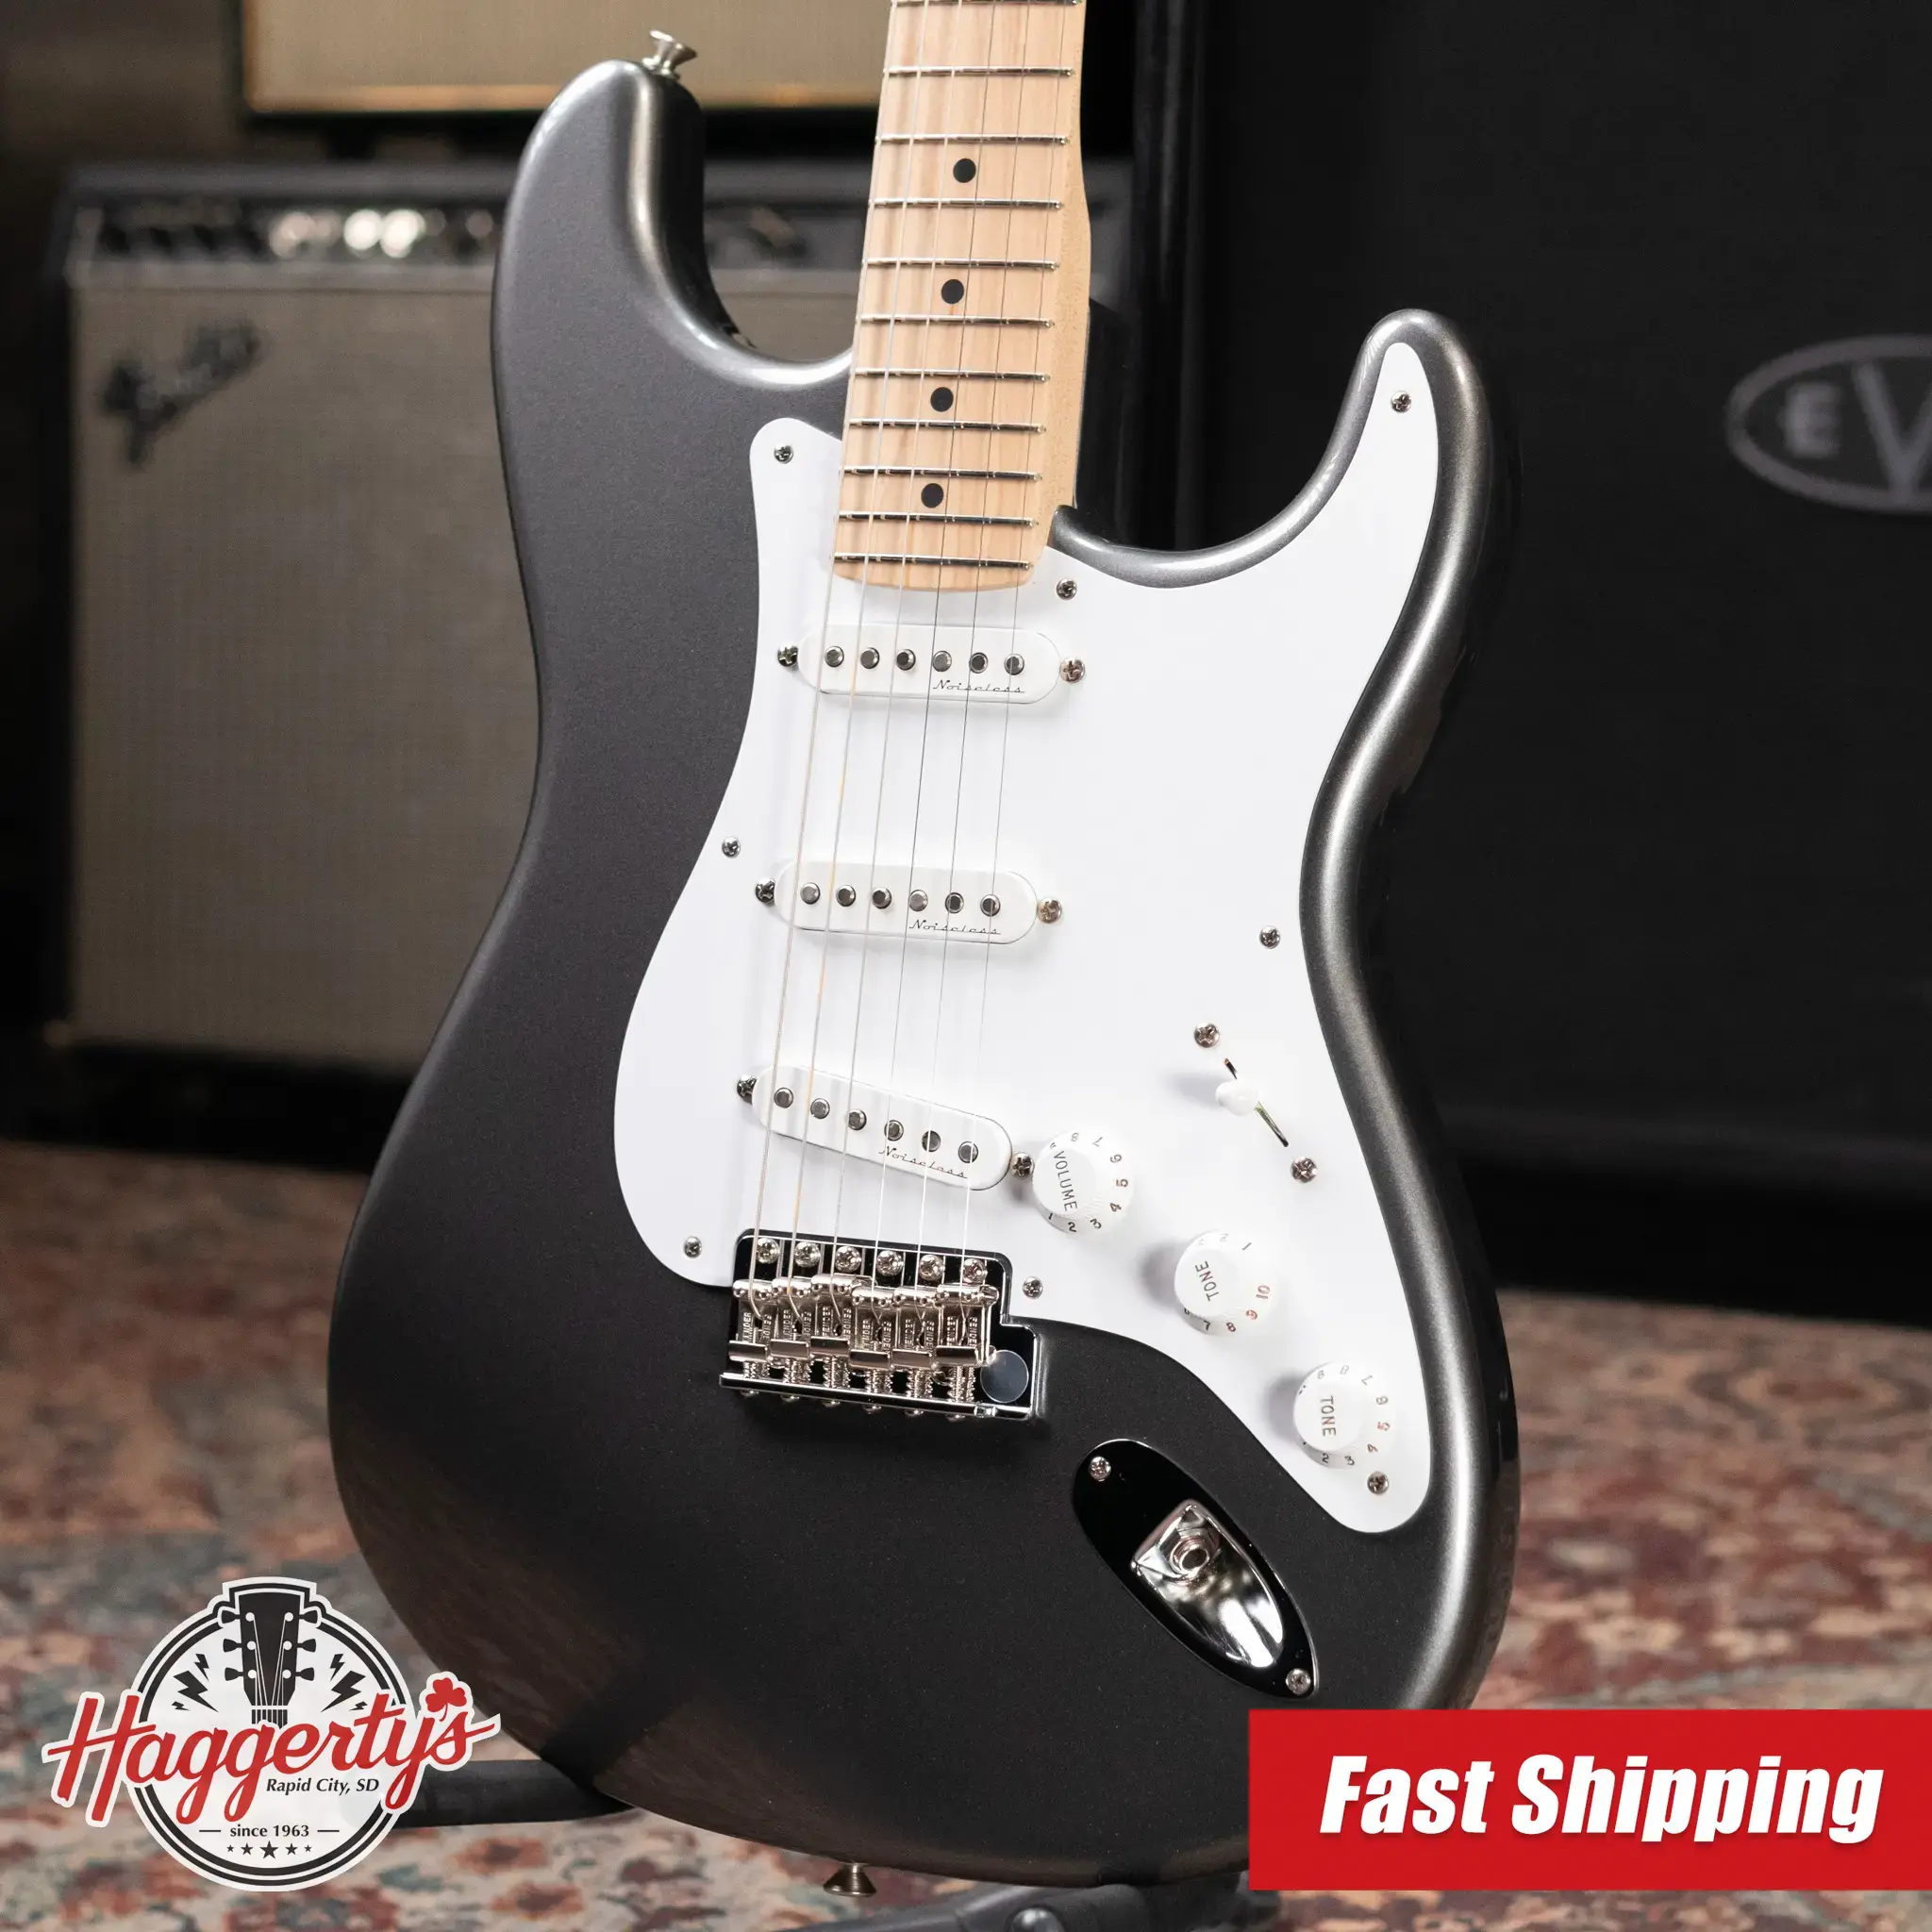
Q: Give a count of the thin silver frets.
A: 11